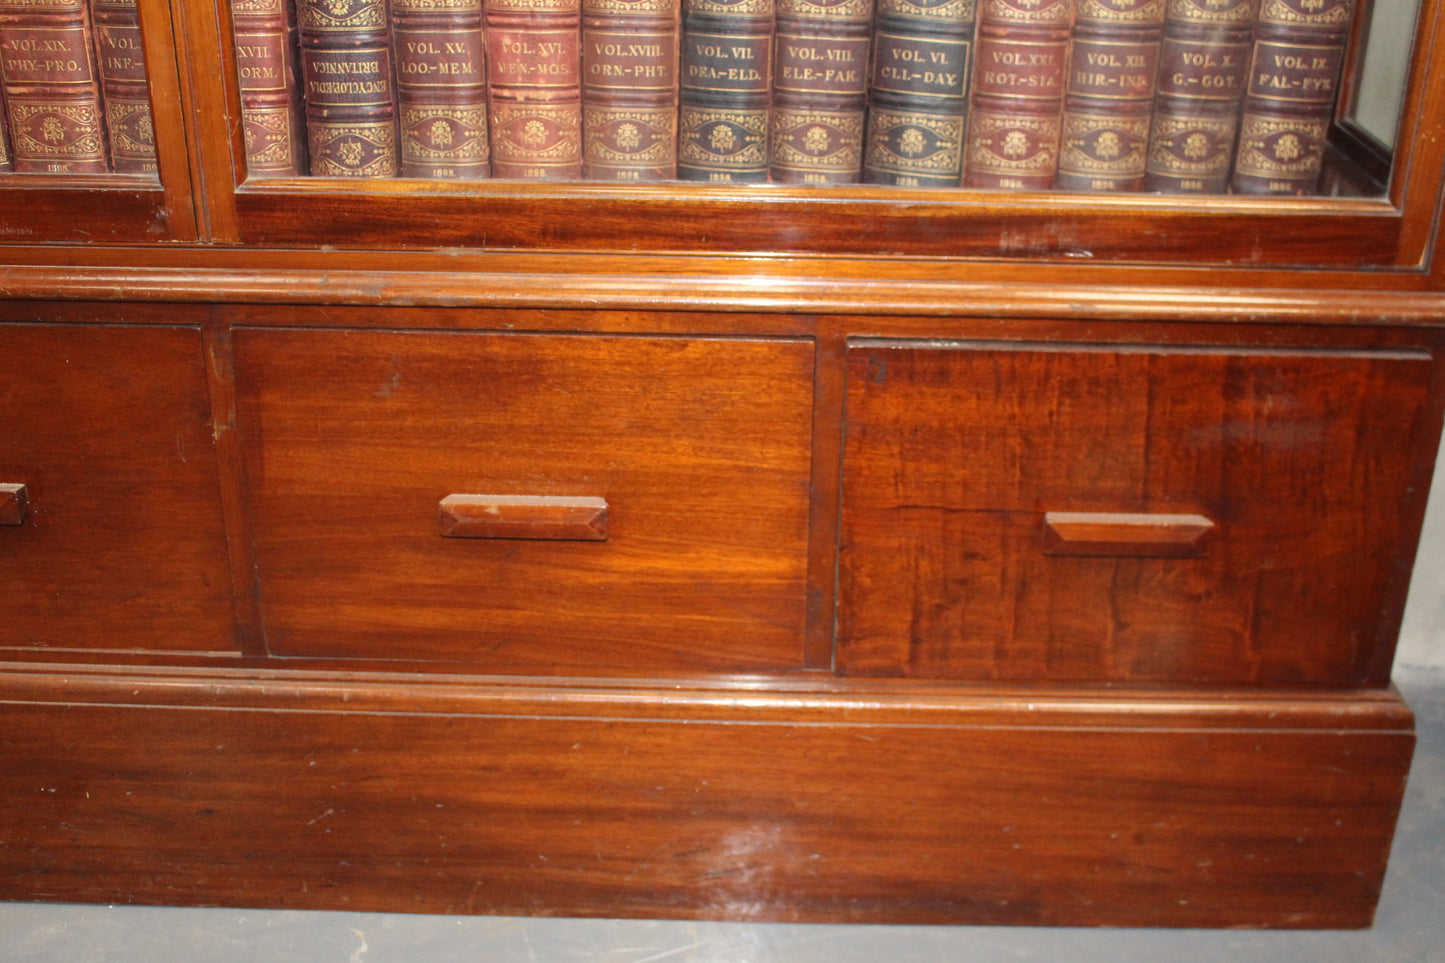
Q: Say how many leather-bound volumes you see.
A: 14